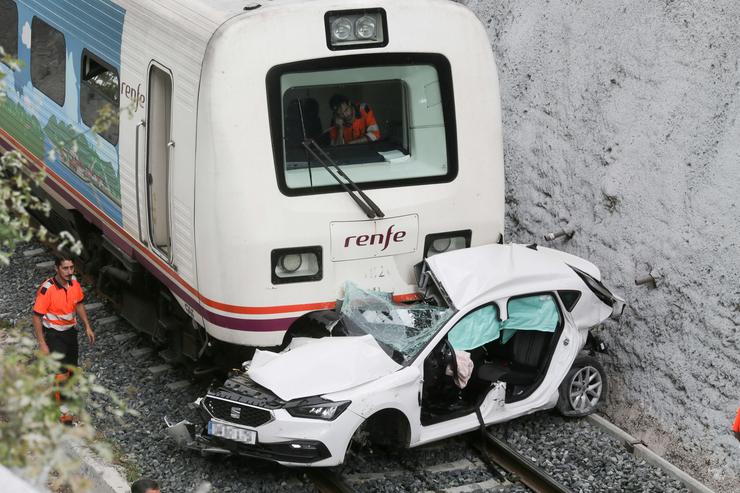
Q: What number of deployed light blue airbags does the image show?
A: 2